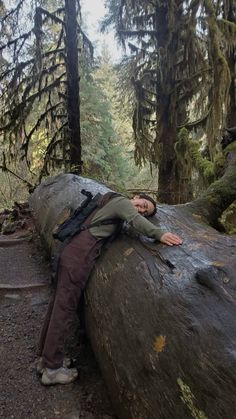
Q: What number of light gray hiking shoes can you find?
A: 2